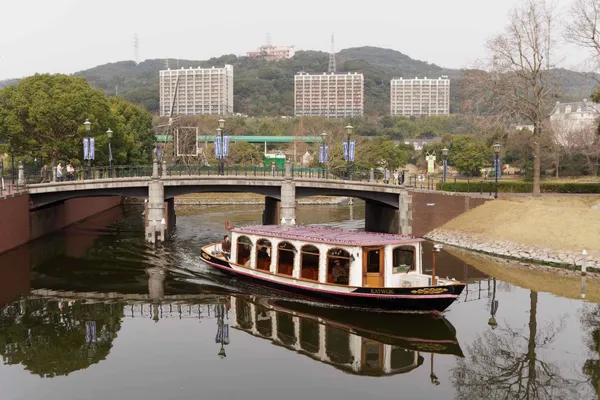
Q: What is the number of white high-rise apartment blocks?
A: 3